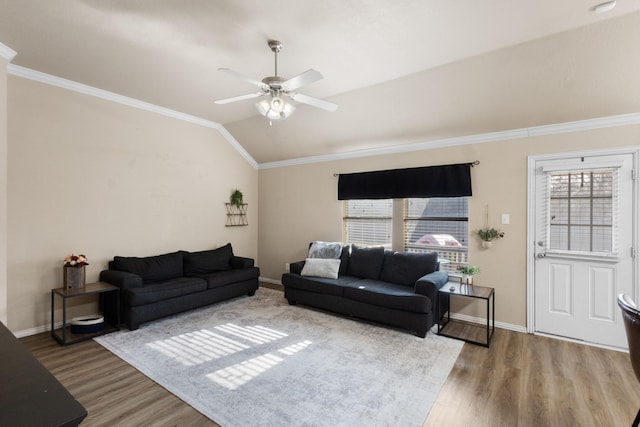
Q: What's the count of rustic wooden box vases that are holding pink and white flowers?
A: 1